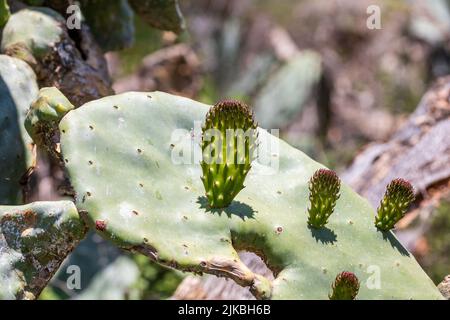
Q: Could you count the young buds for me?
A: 4